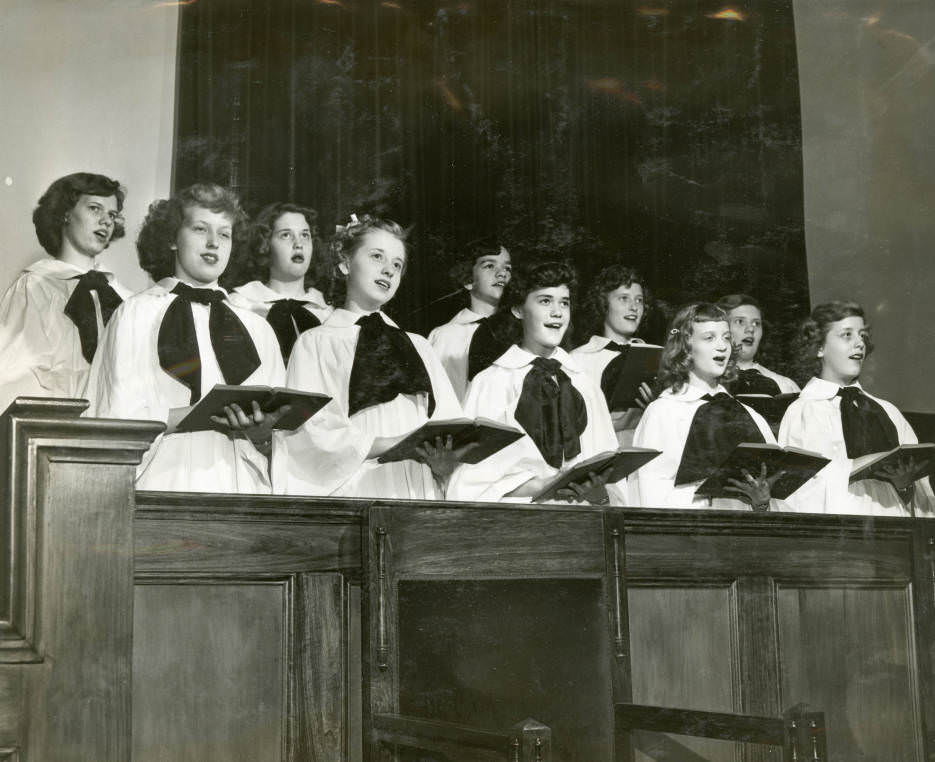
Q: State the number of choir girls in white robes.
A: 10